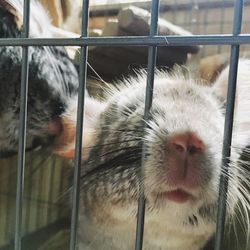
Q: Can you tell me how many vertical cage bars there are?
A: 4